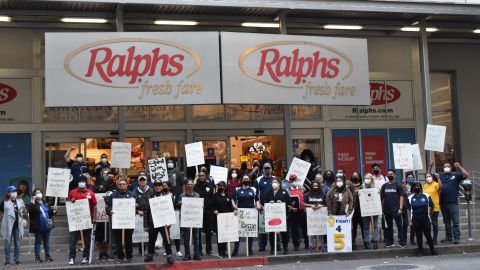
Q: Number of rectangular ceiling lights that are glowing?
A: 7